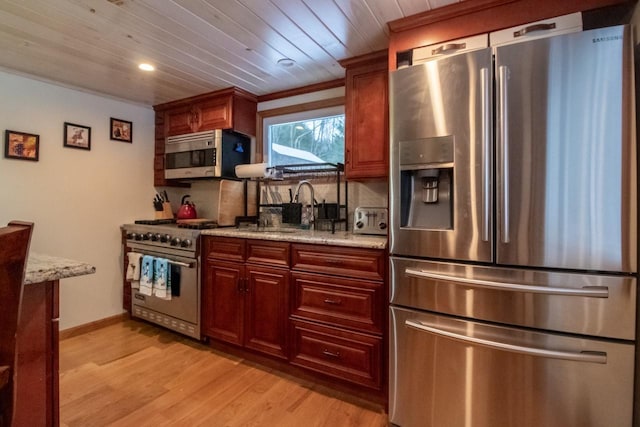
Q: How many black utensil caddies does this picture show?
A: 2